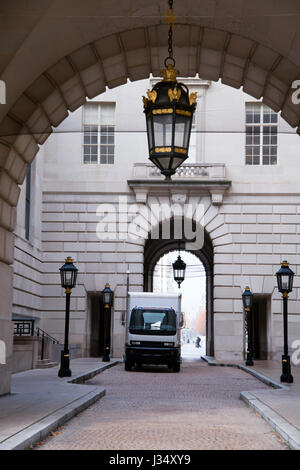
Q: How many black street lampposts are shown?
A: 4